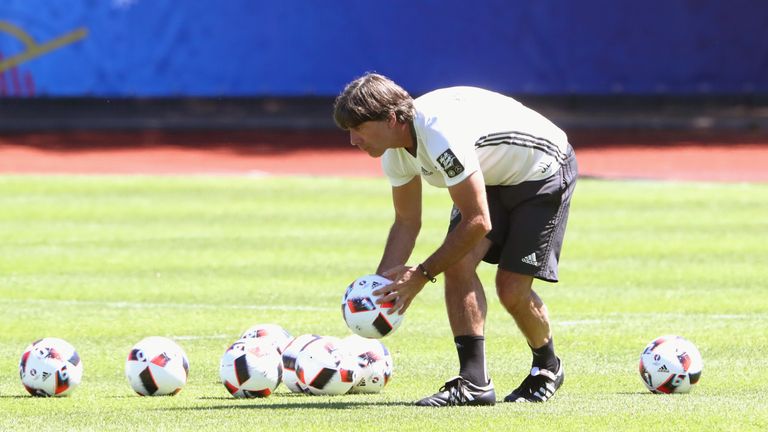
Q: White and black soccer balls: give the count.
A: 9